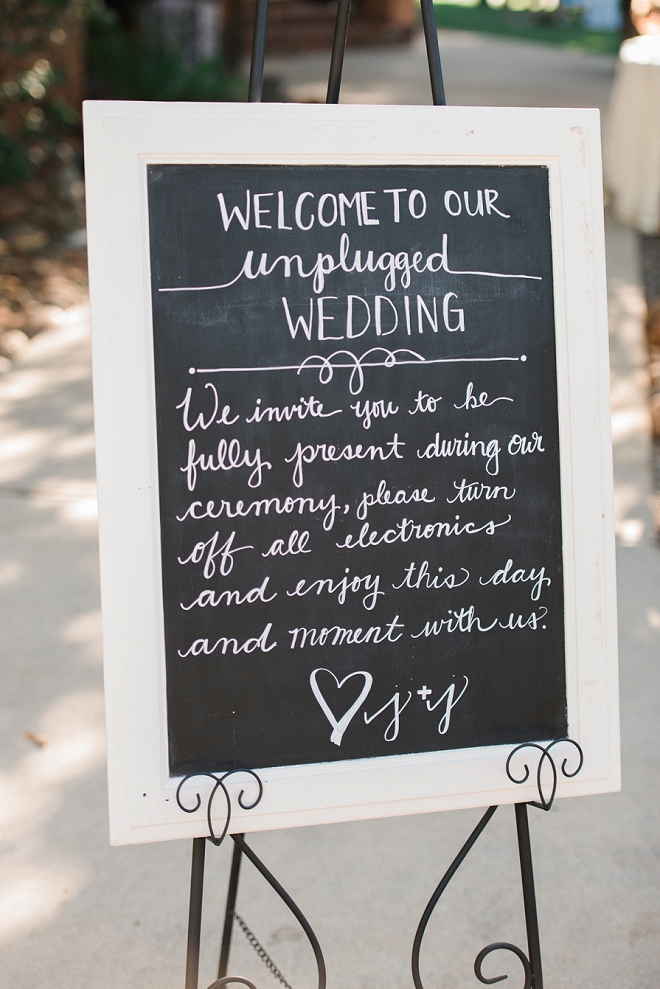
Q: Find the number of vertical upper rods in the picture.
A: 3